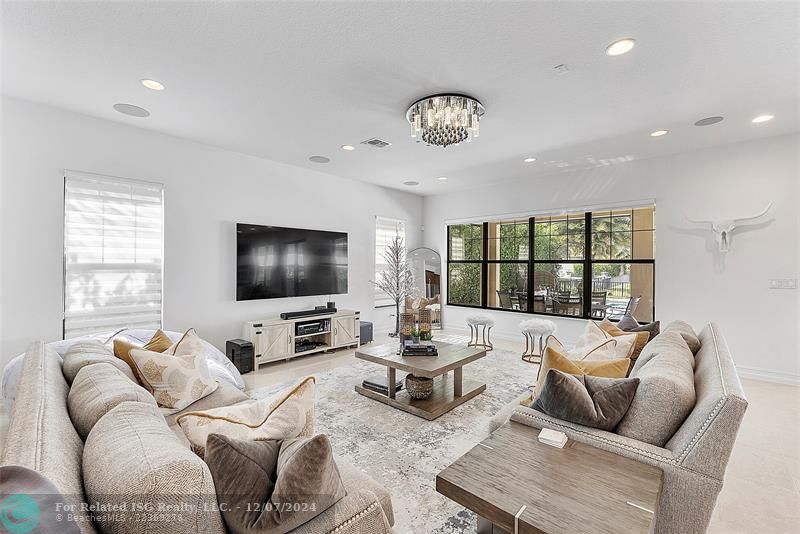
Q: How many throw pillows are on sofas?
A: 10